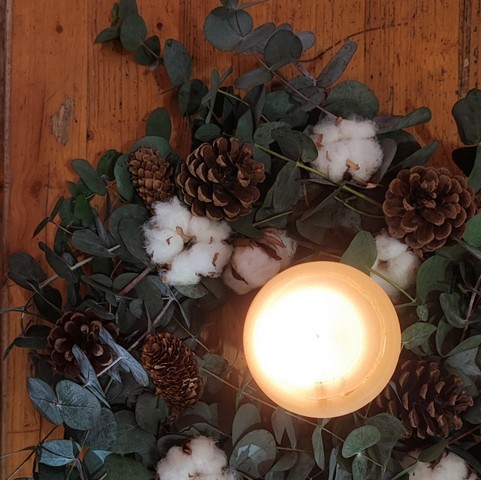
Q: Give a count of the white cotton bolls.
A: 6